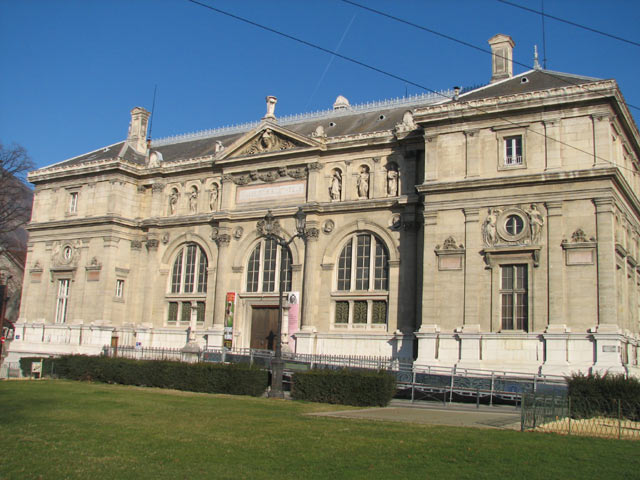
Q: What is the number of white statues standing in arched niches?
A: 6